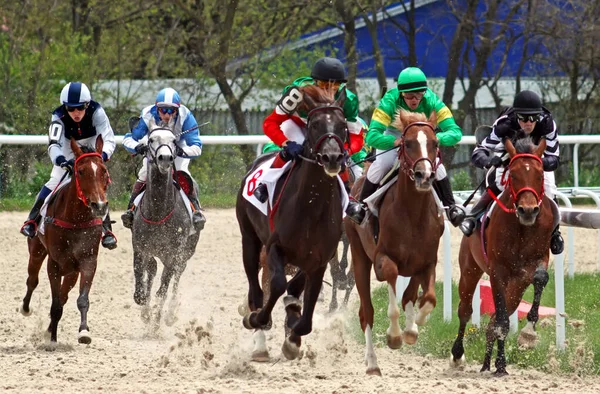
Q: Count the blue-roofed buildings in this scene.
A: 1